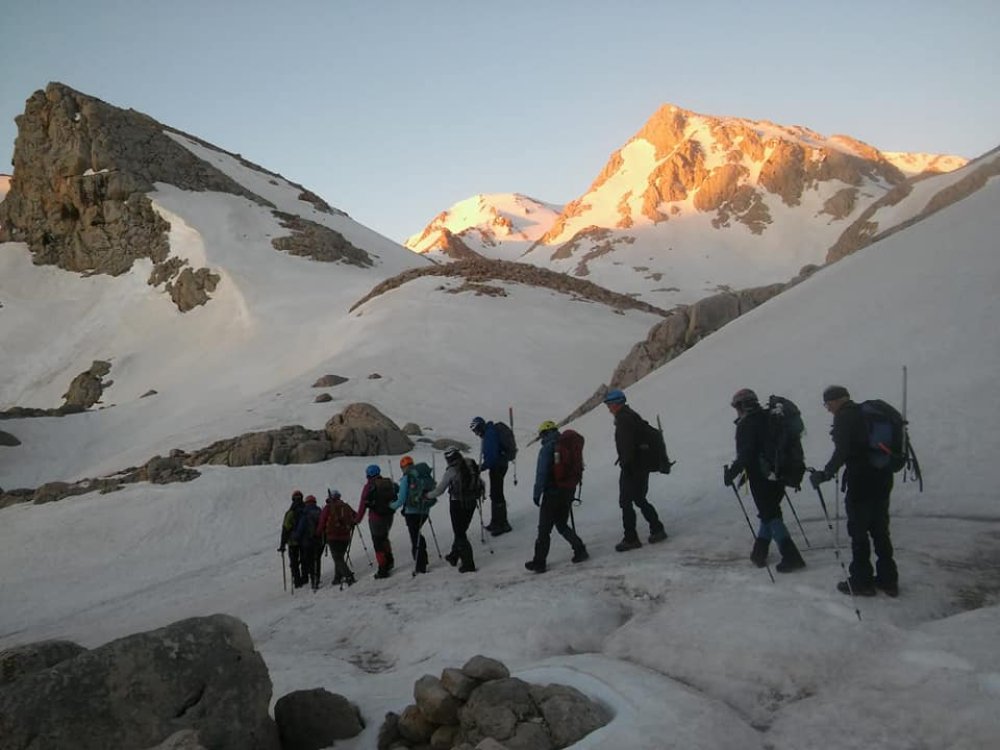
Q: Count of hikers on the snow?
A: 11